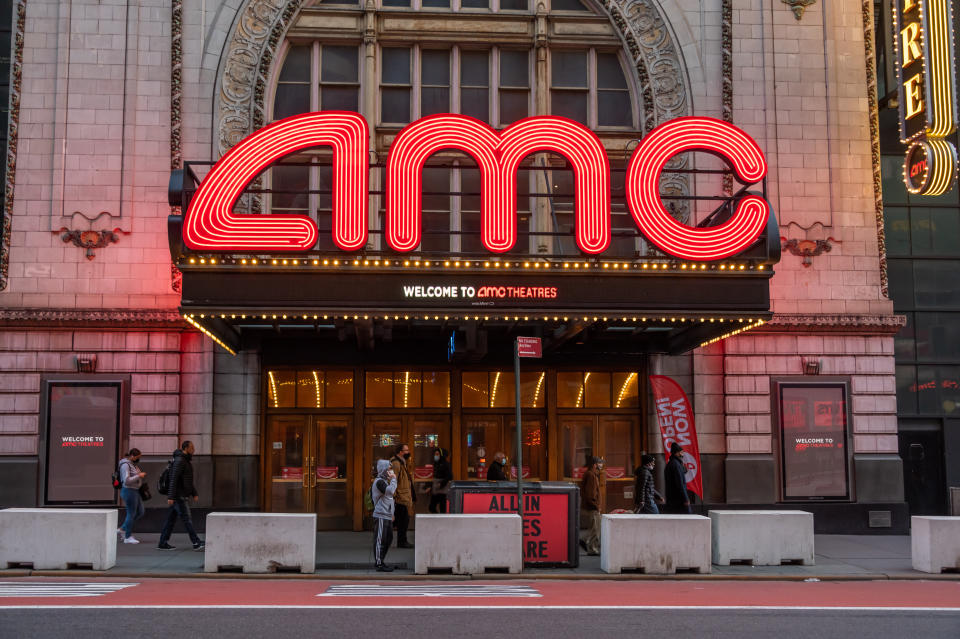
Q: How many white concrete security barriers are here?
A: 6